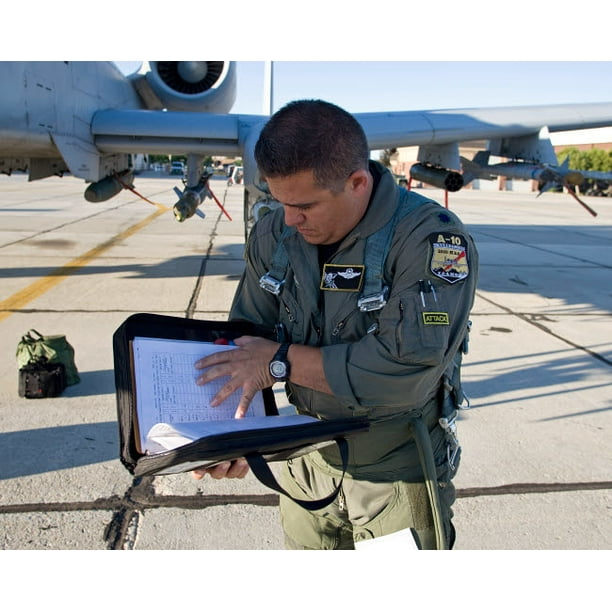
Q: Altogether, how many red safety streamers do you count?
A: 5